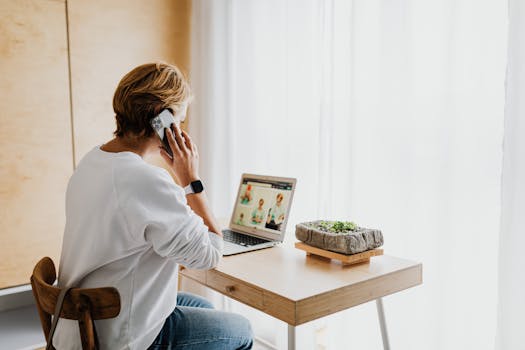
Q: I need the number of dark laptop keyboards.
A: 1